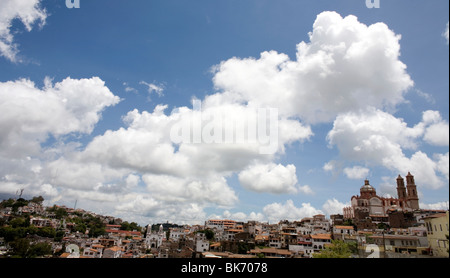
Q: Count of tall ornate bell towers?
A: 2